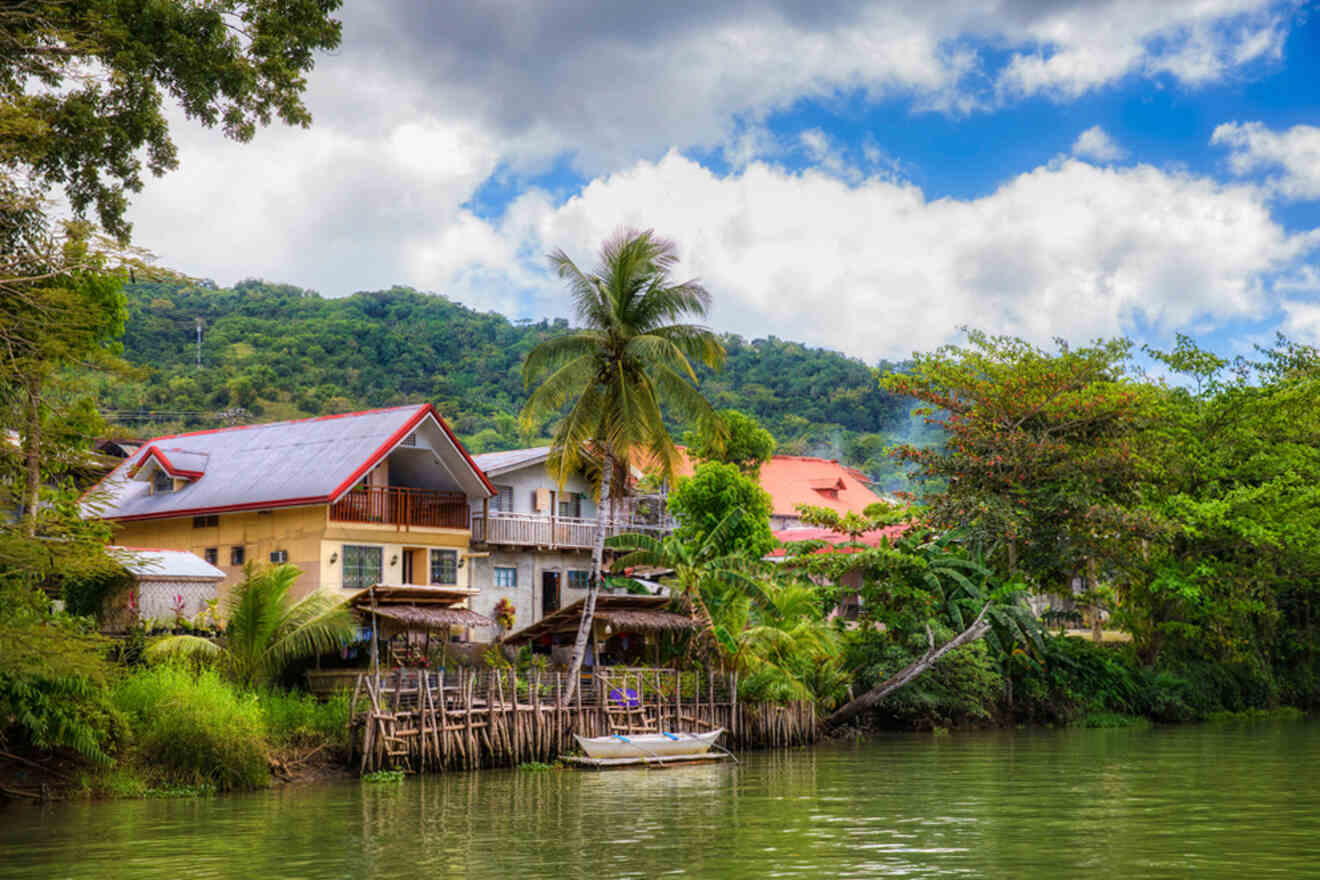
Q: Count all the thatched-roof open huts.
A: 2